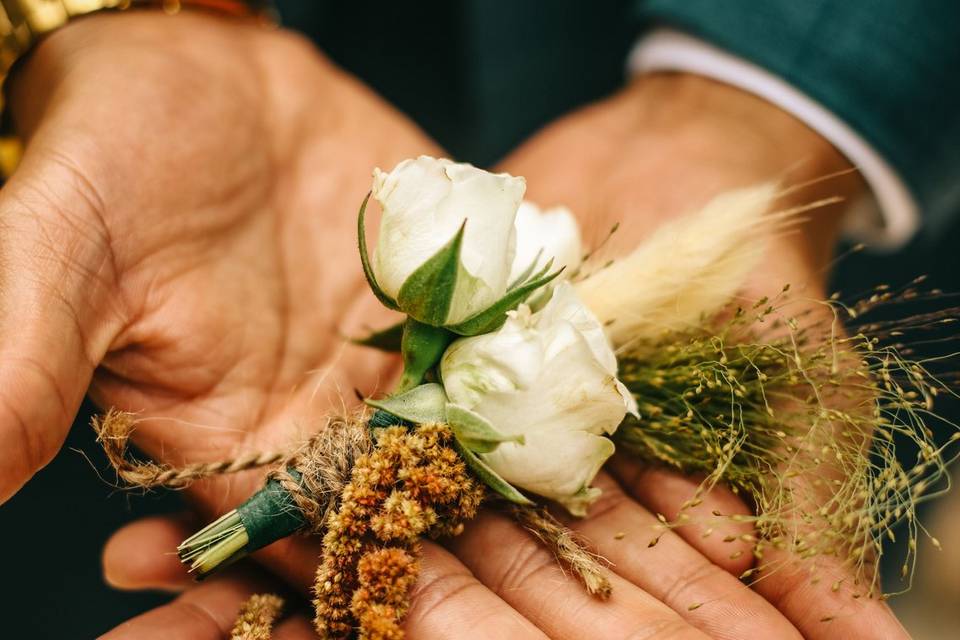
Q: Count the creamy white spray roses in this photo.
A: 3